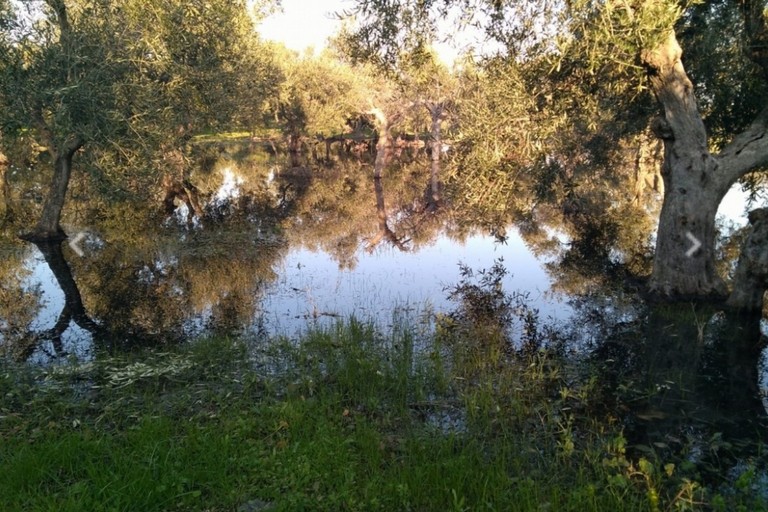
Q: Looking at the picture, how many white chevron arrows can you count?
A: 2